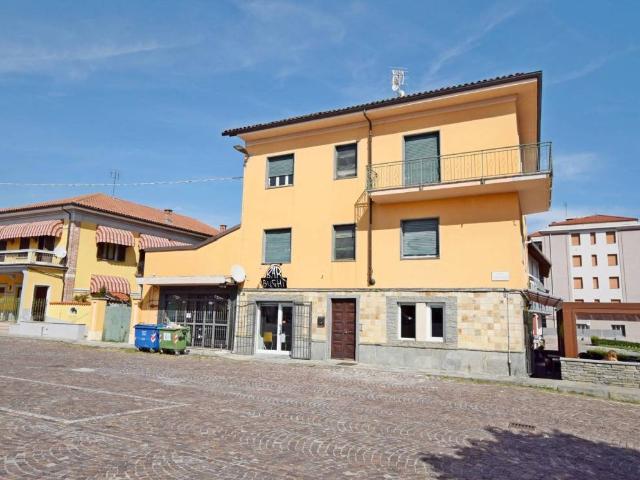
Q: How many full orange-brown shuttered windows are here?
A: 9